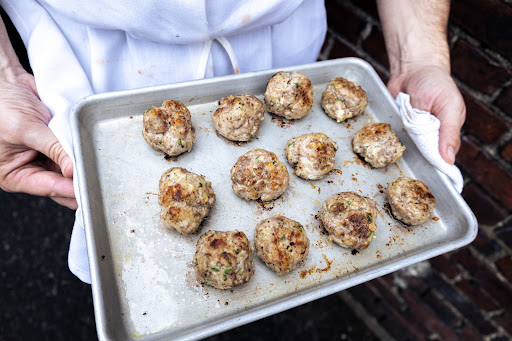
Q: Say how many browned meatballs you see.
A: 12